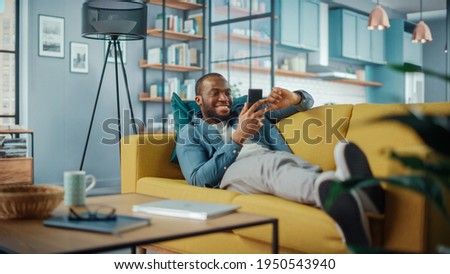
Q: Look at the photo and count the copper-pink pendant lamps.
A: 2